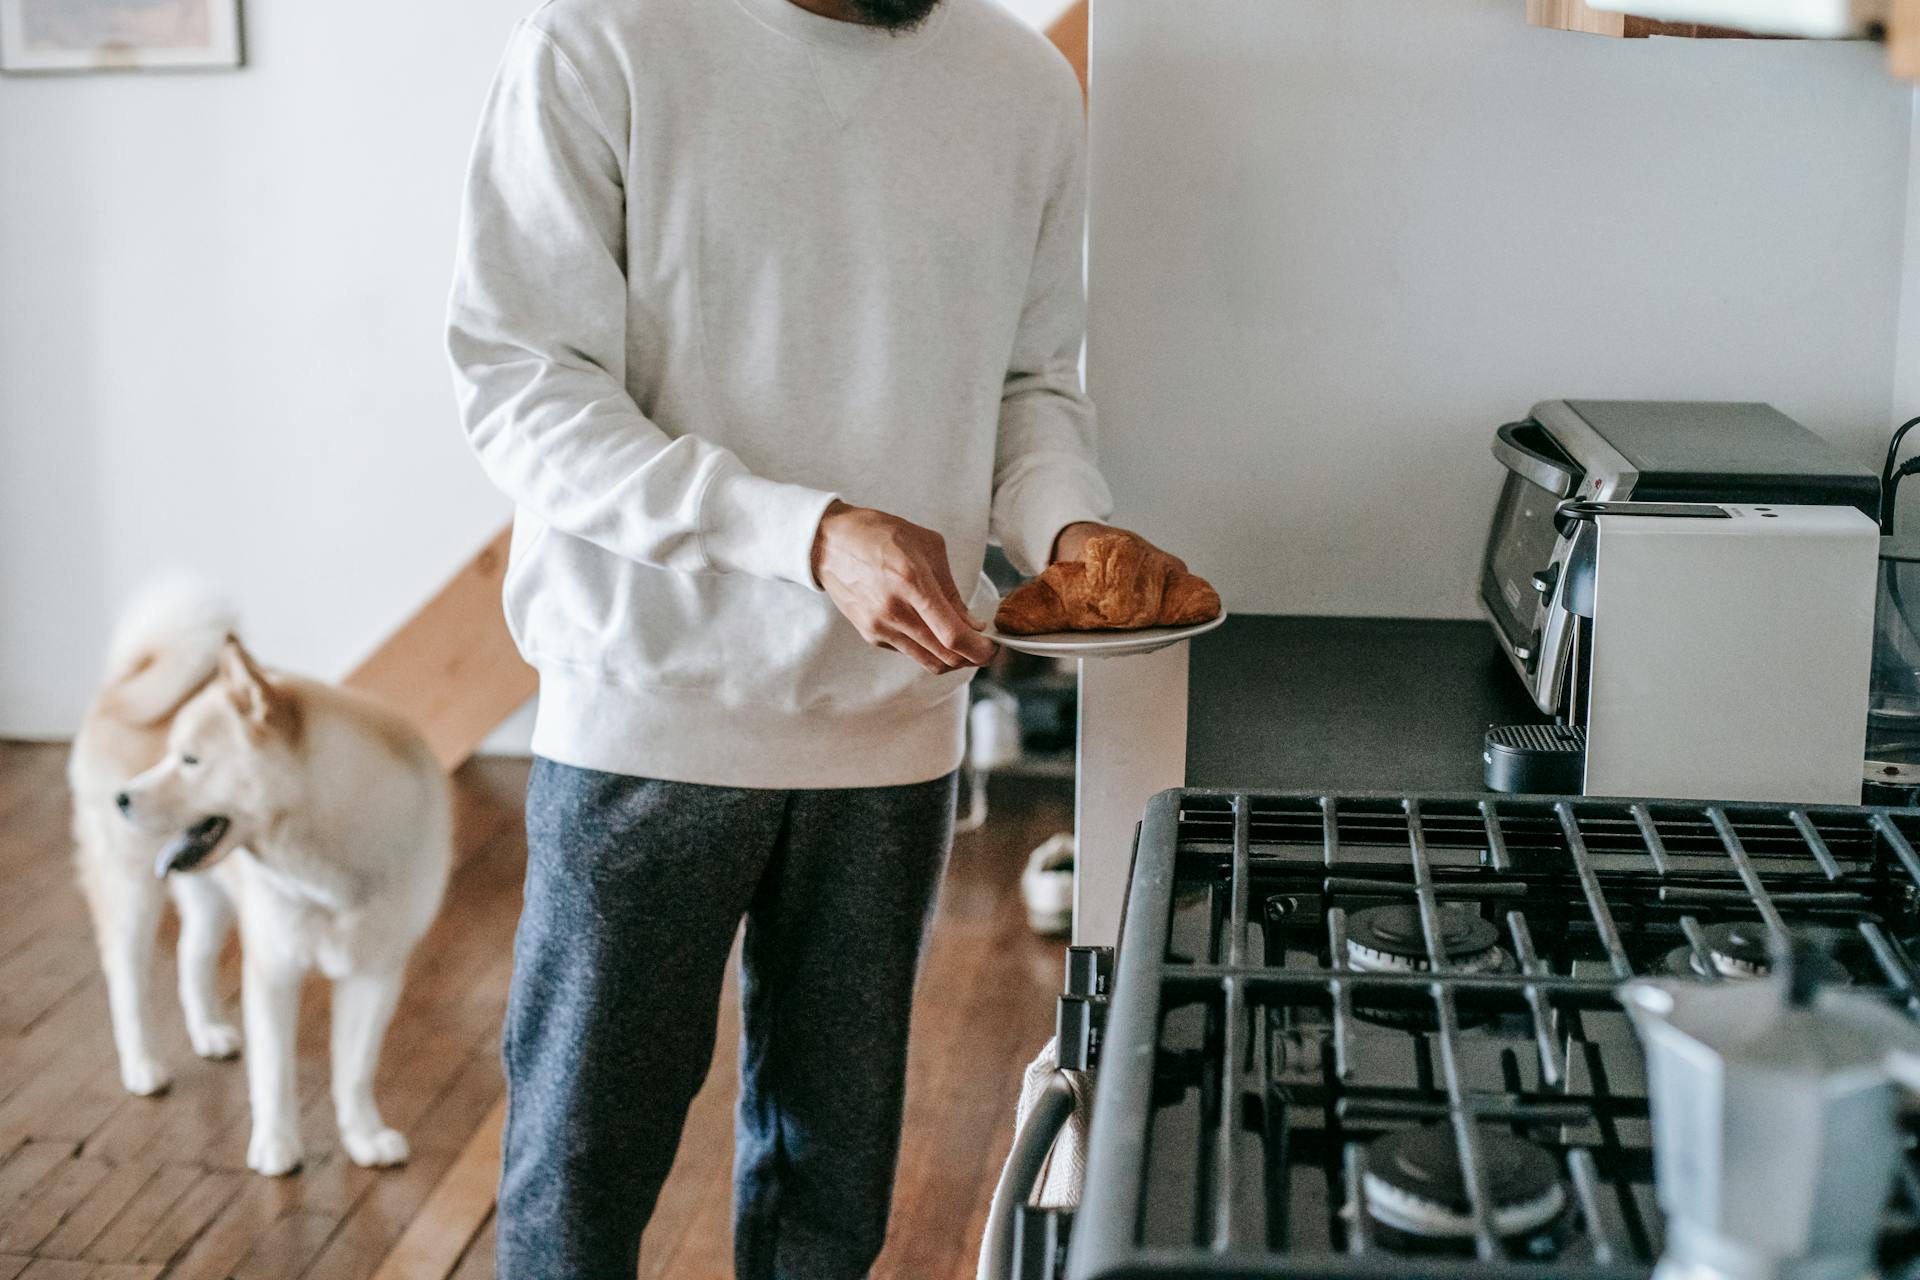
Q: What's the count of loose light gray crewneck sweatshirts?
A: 1